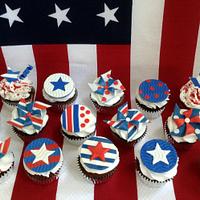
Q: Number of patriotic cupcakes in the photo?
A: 13